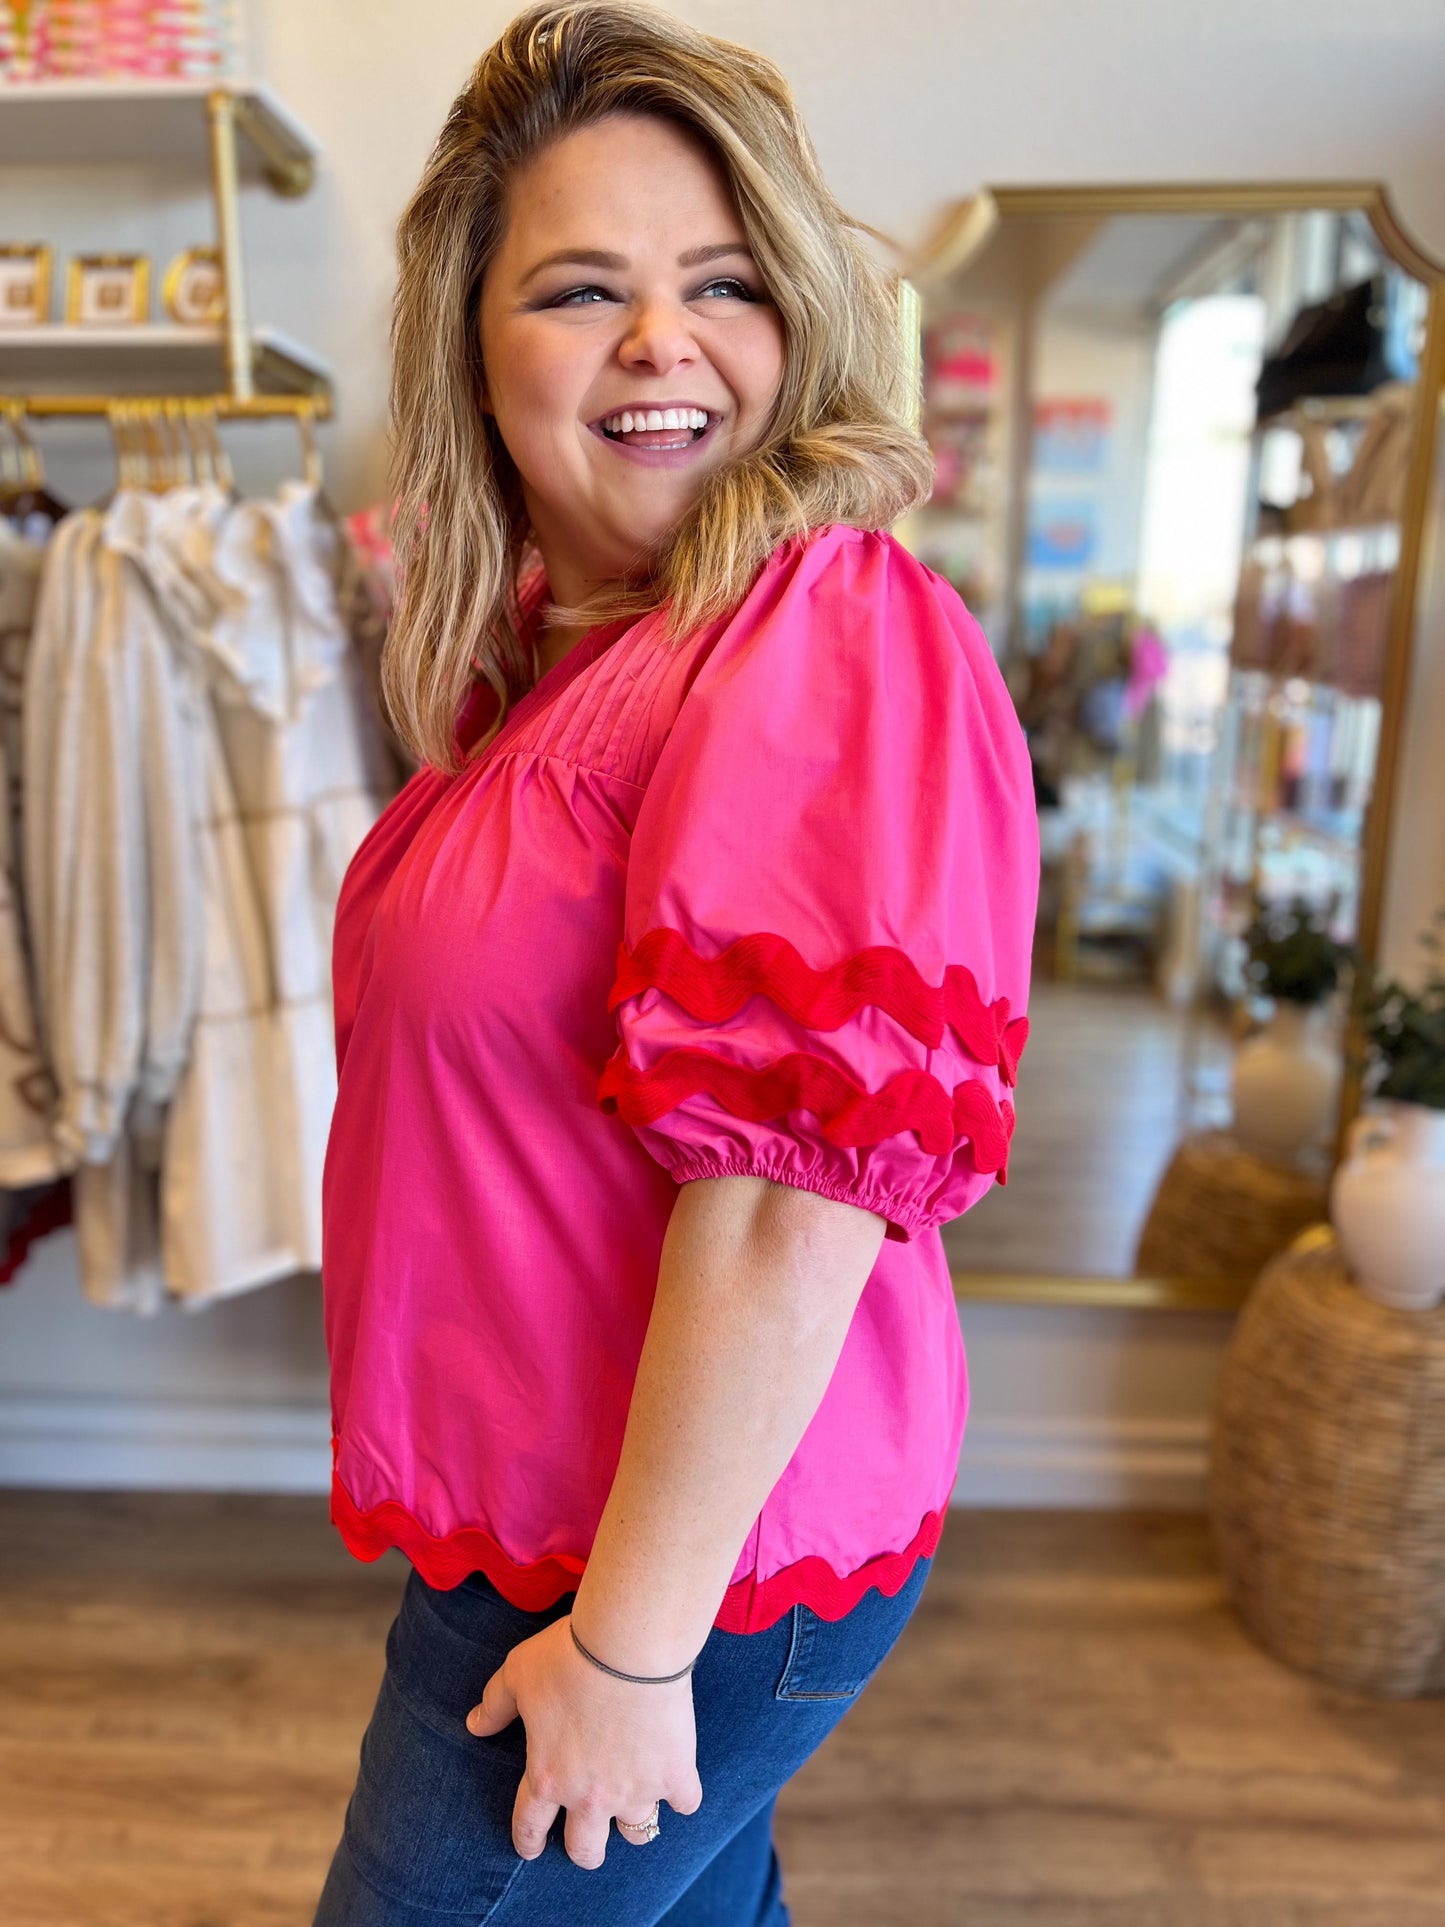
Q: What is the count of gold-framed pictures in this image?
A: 3